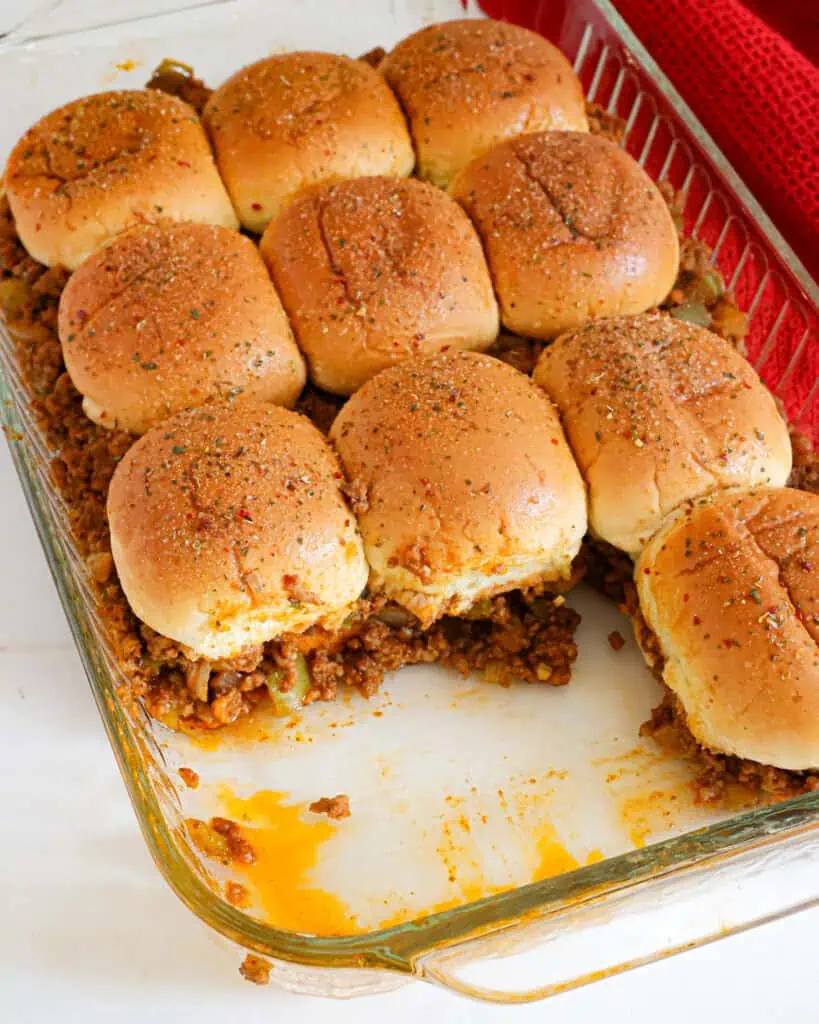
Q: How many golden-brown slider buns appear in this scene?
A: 10